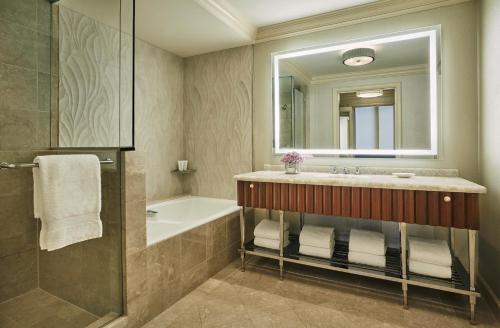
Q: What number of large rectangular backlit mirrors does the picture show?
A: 1